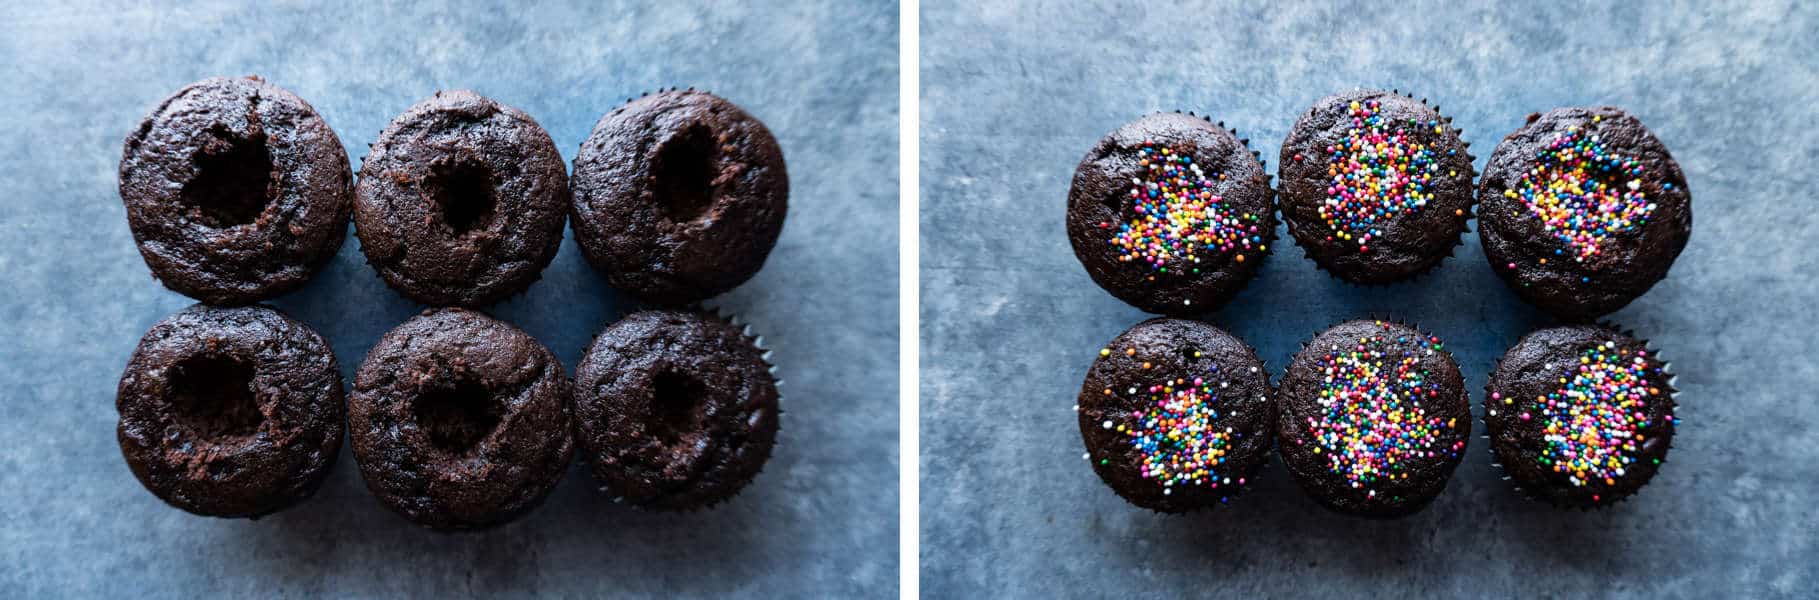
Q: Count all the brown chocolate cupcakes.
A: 12